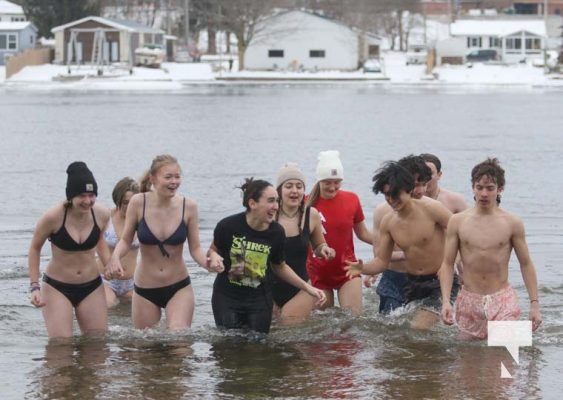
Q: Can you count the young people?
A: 10